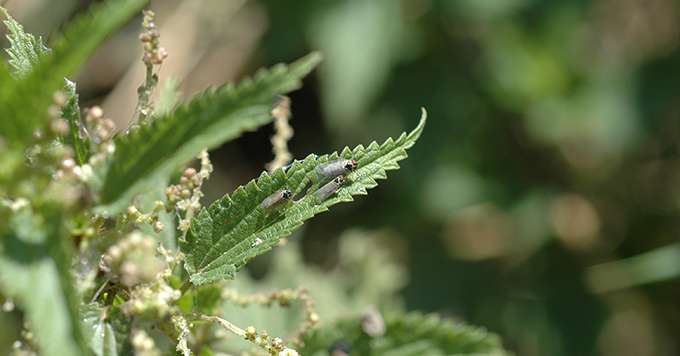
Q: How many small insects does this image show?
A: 3